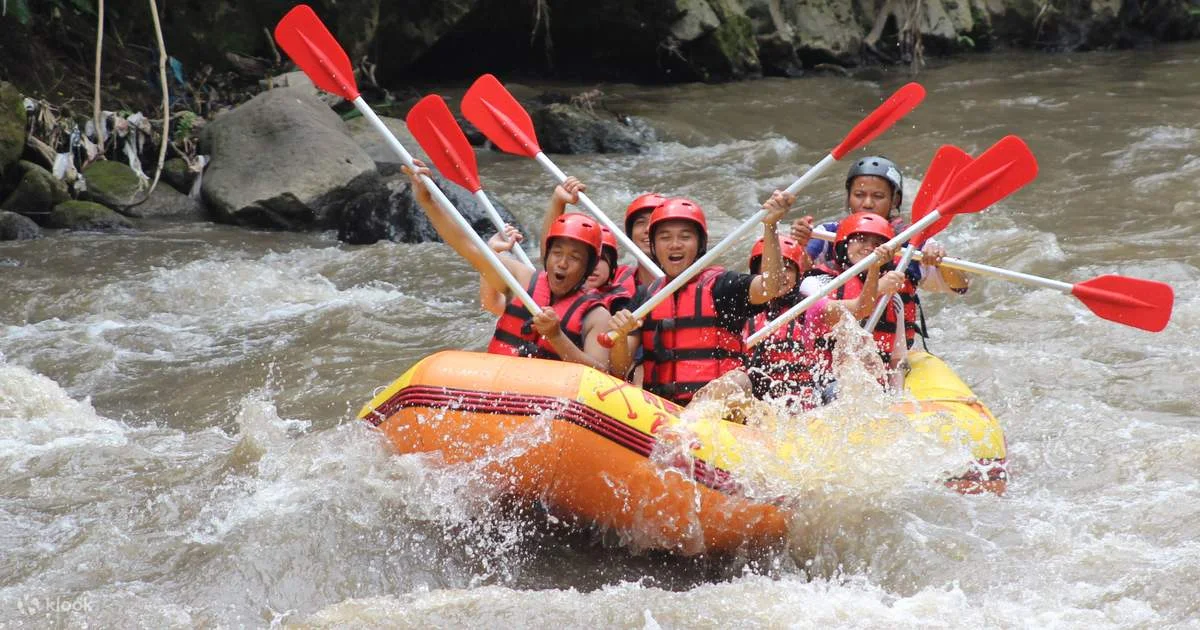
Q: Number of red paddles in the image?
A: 7